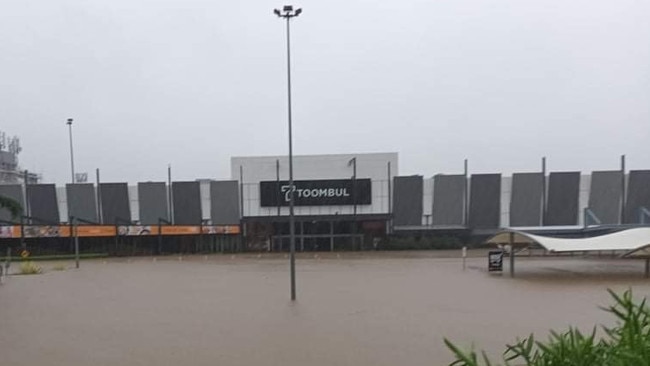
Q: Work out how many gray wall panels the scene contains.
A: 14